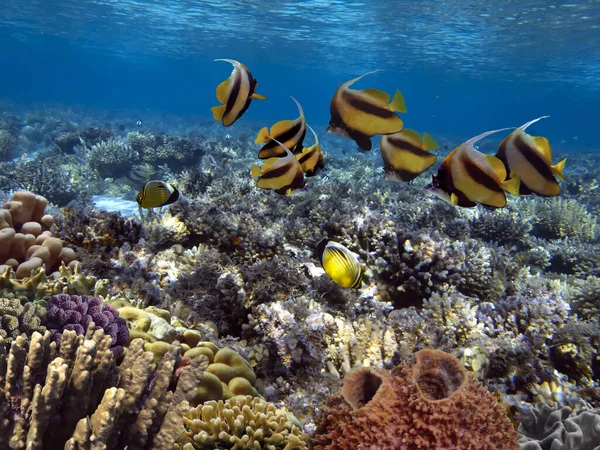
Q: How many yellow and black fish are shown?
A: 10